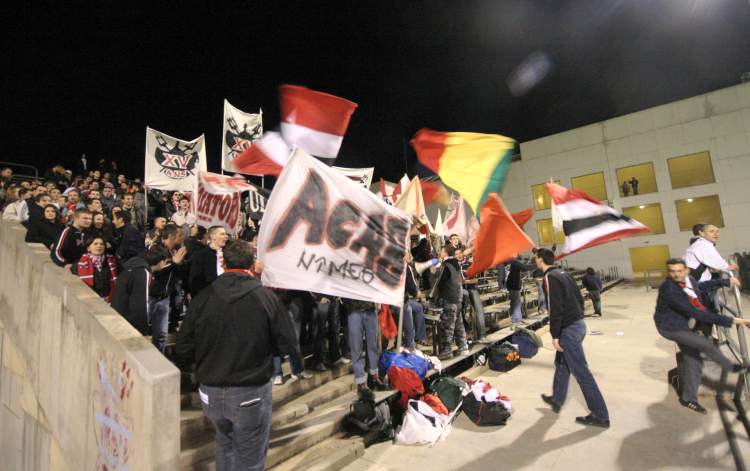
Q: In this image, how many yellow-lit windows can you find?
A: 8